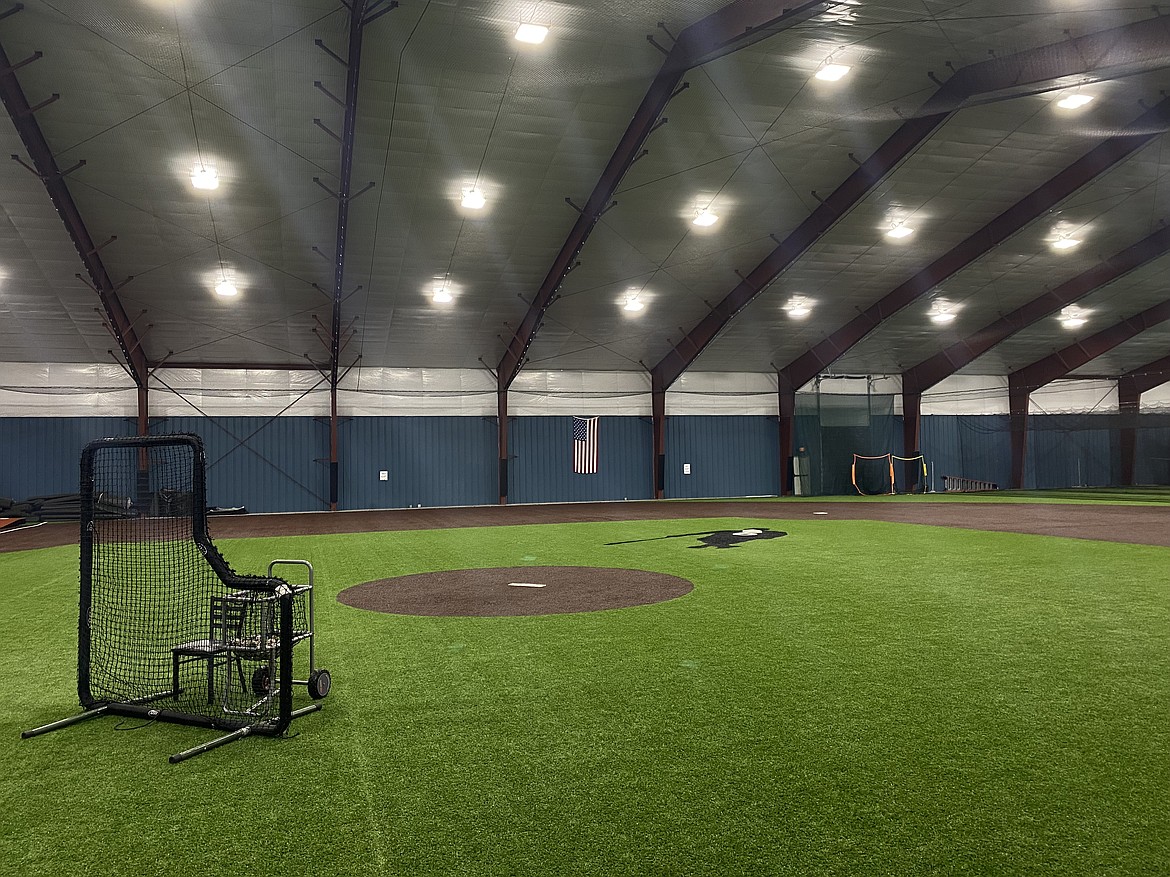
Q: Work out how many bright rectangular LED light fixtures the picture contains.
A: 14